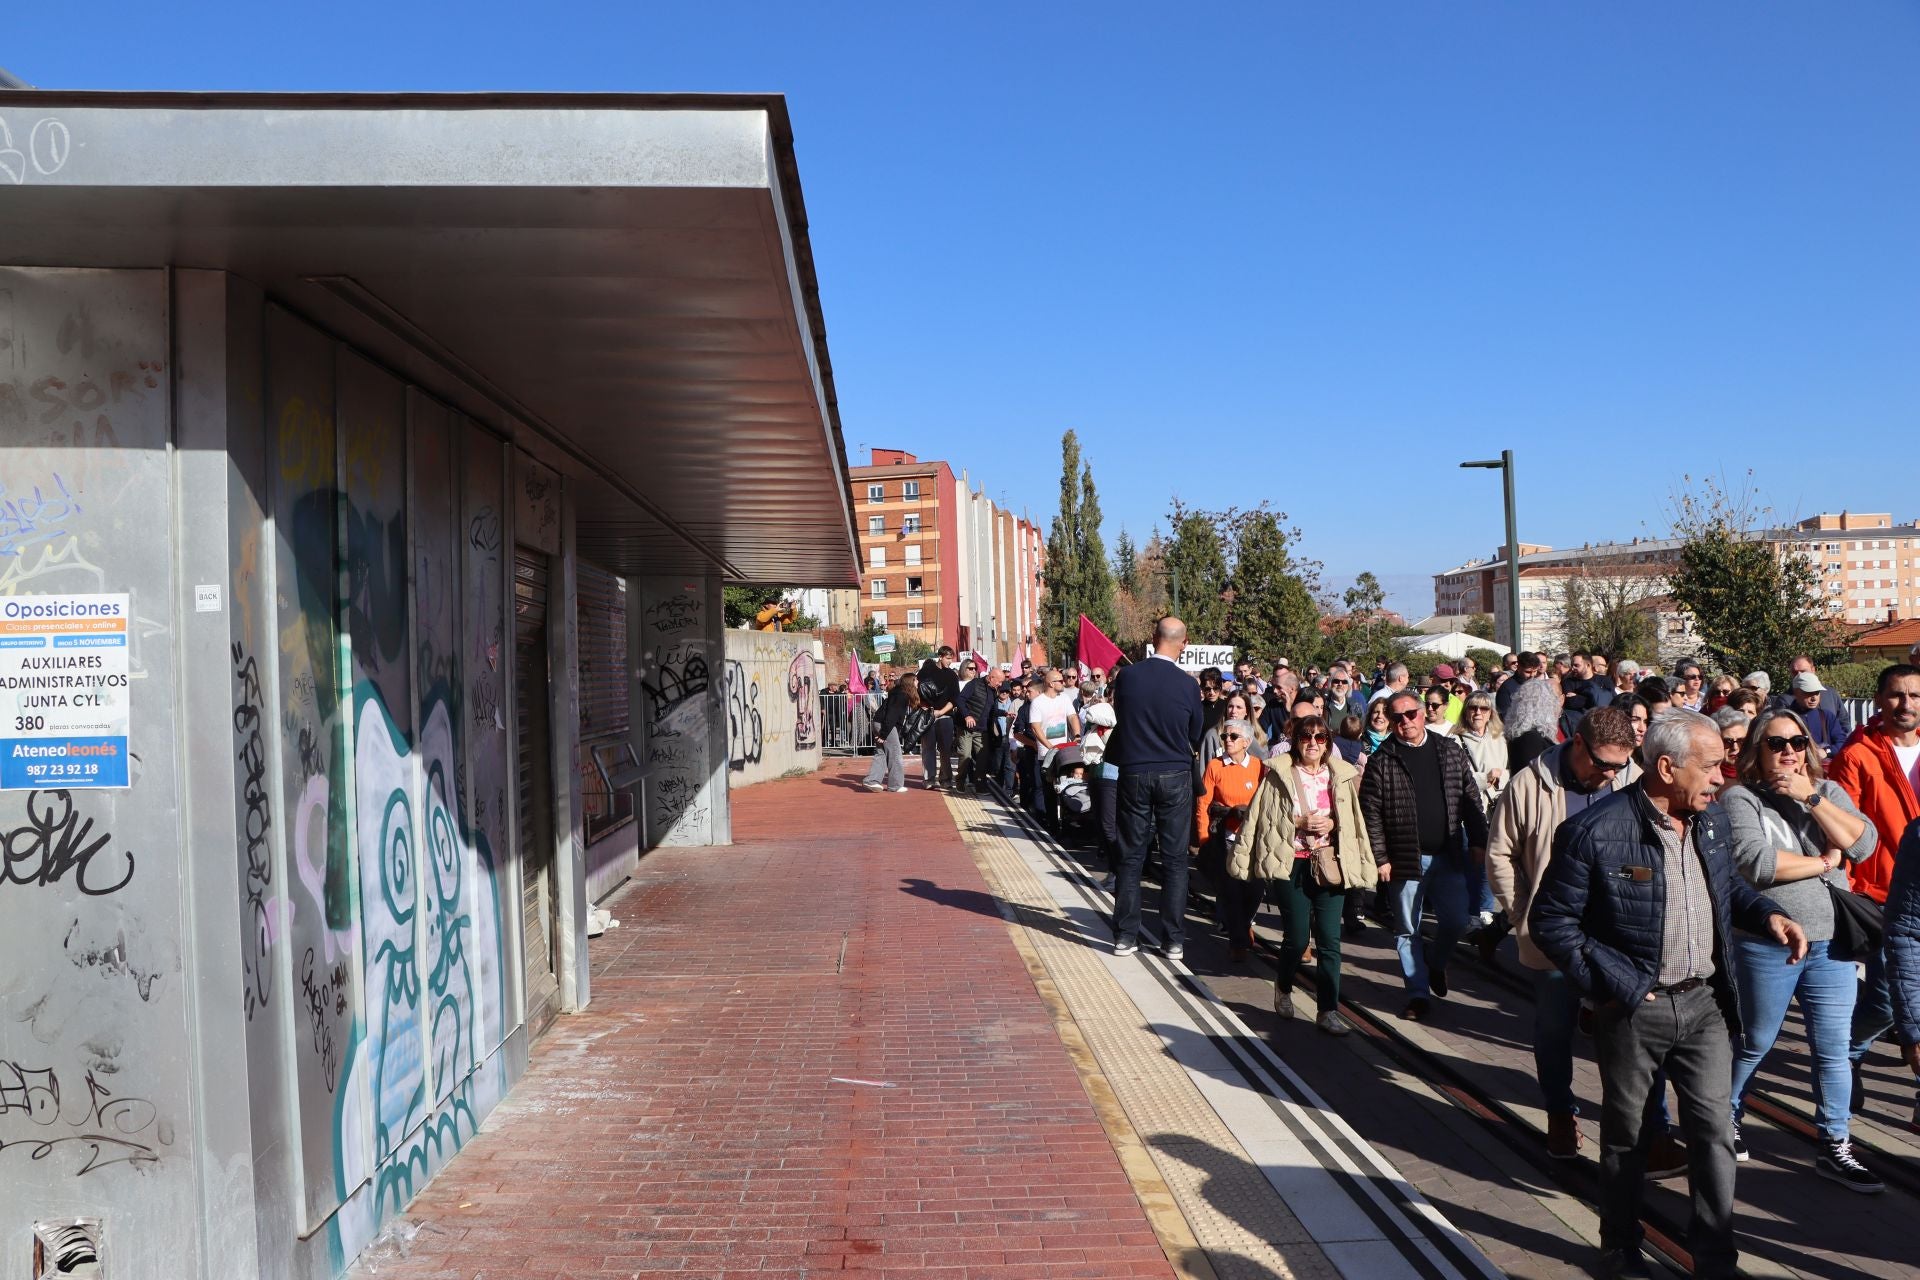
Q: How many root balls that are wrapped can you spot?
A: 0